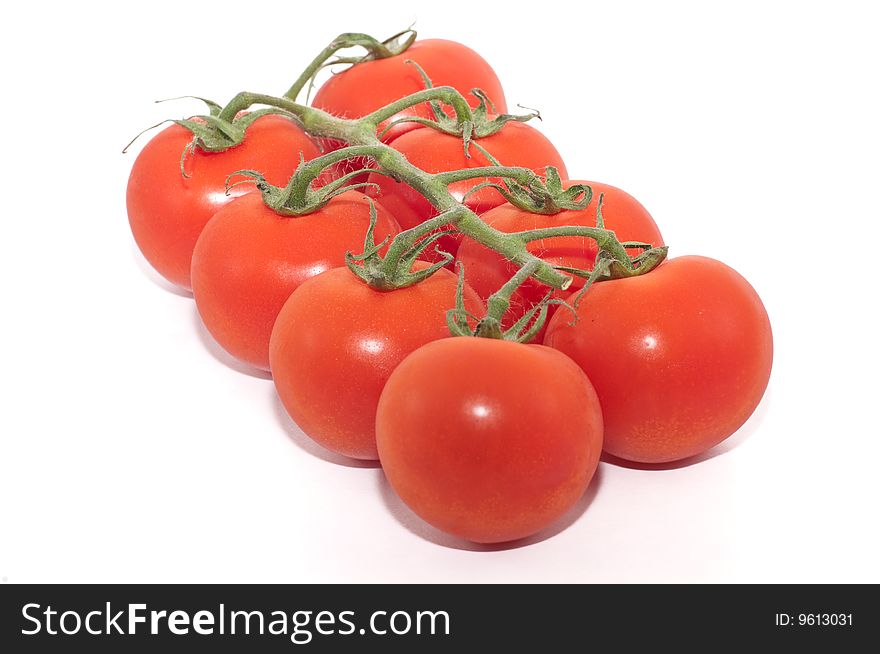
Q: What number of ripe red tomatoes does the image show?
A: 8